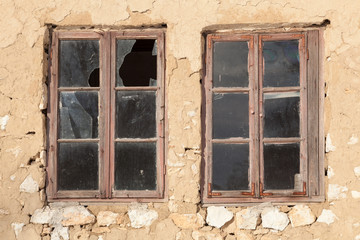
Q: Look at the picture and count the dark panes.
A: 12